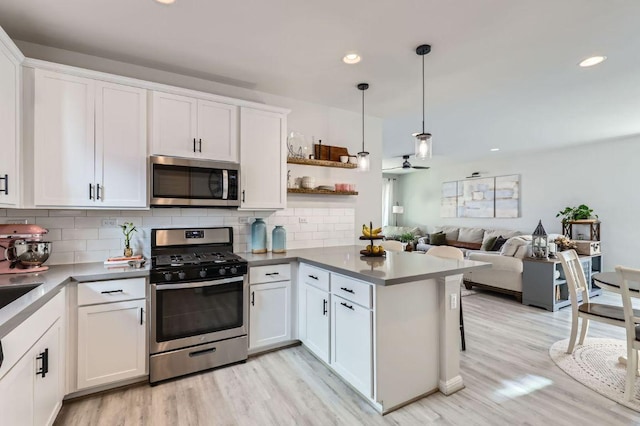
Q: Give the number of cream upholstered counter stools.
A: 2